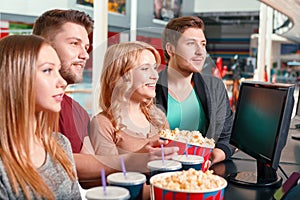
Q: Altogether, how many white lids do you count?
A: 4